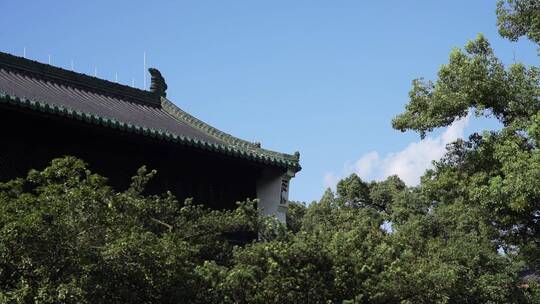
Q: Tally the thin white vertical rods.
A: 7